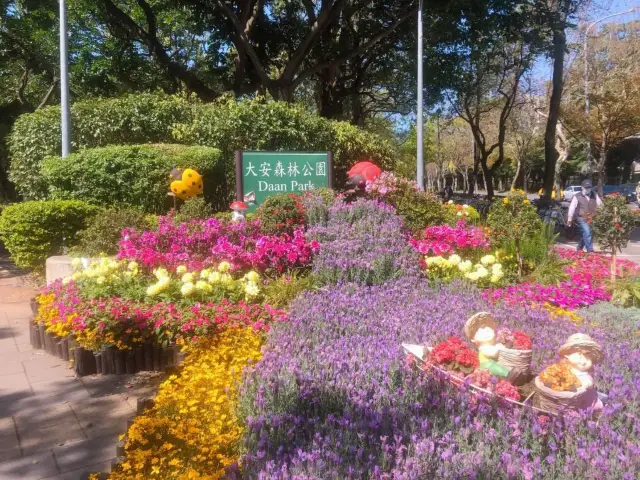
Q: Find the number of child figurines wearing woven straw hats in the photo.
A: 2